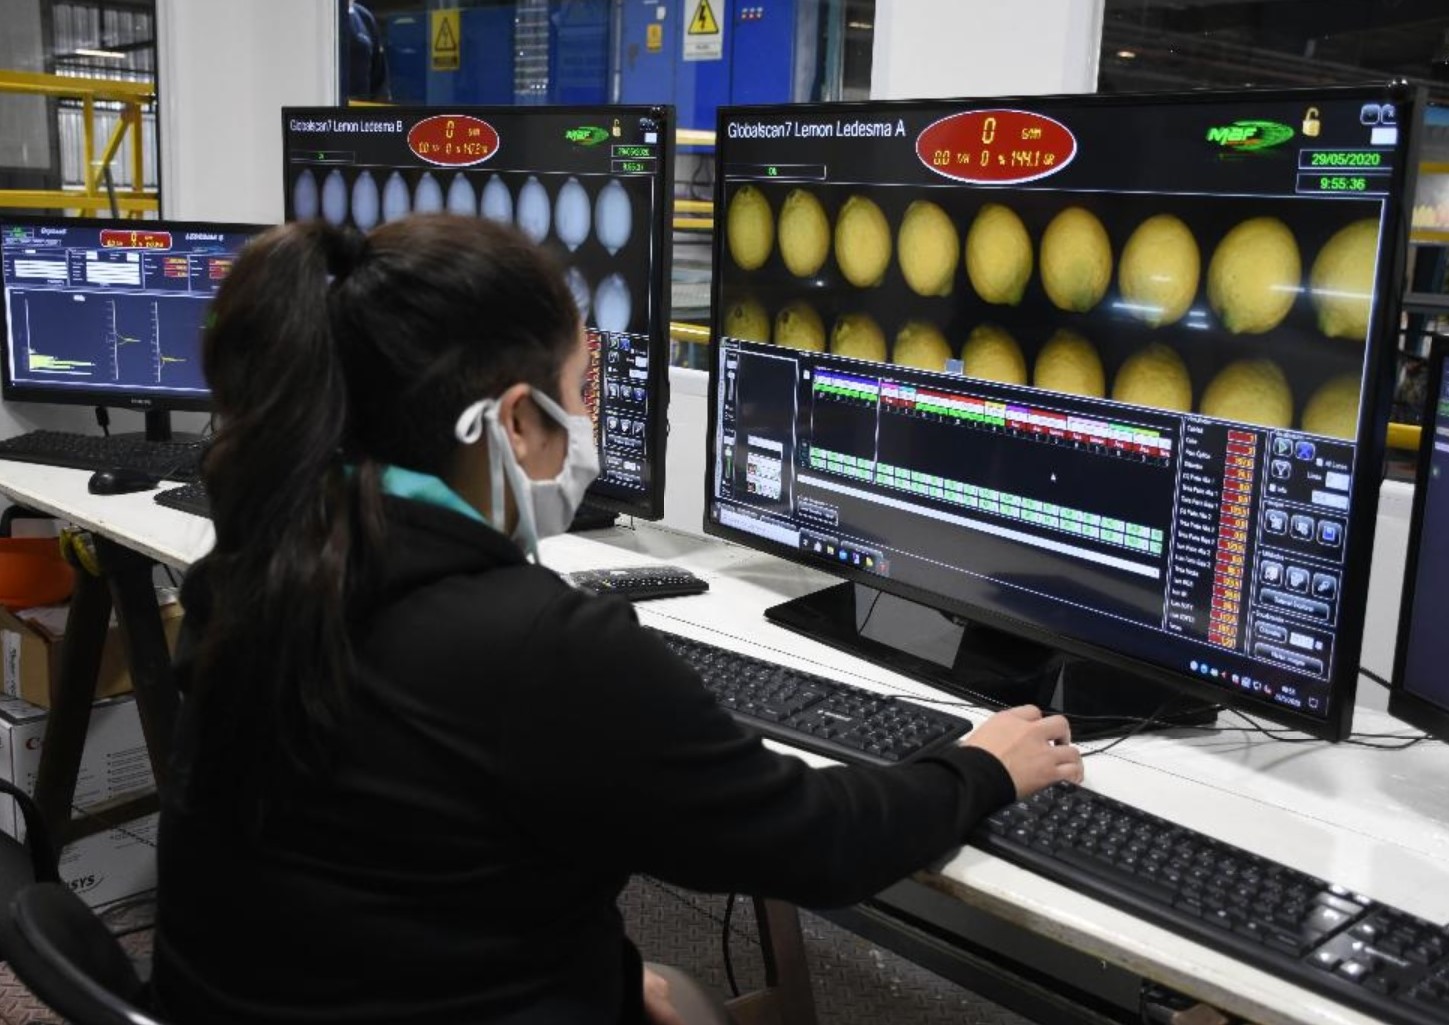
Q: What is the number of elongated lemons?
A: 12